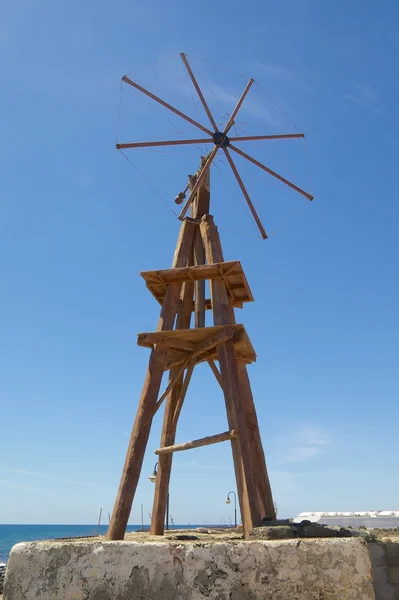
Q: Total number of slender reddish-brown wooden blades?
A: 8